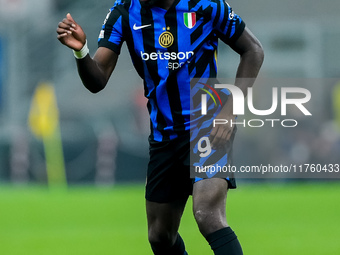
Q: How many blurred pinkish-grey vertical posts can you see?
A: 2